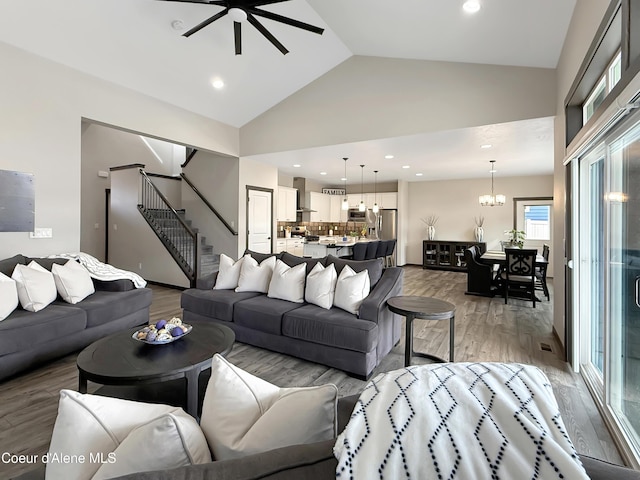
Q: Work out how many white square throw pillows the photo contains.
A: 10